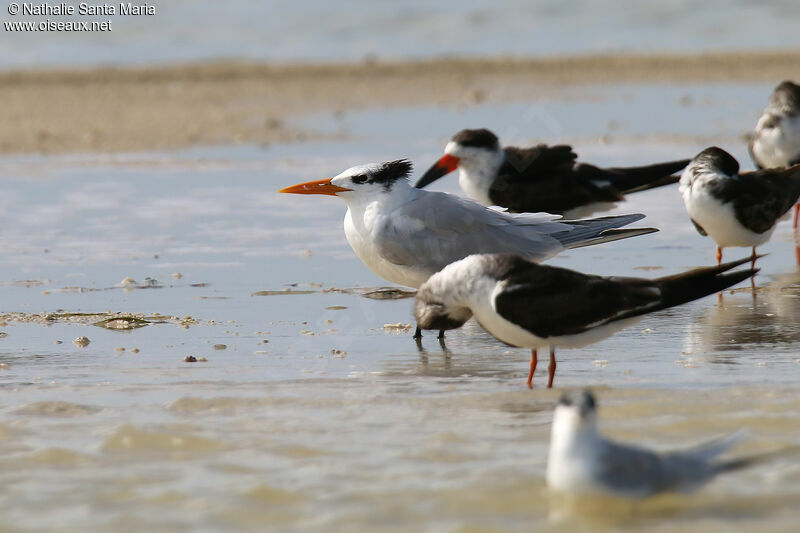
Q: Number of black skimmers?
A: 4